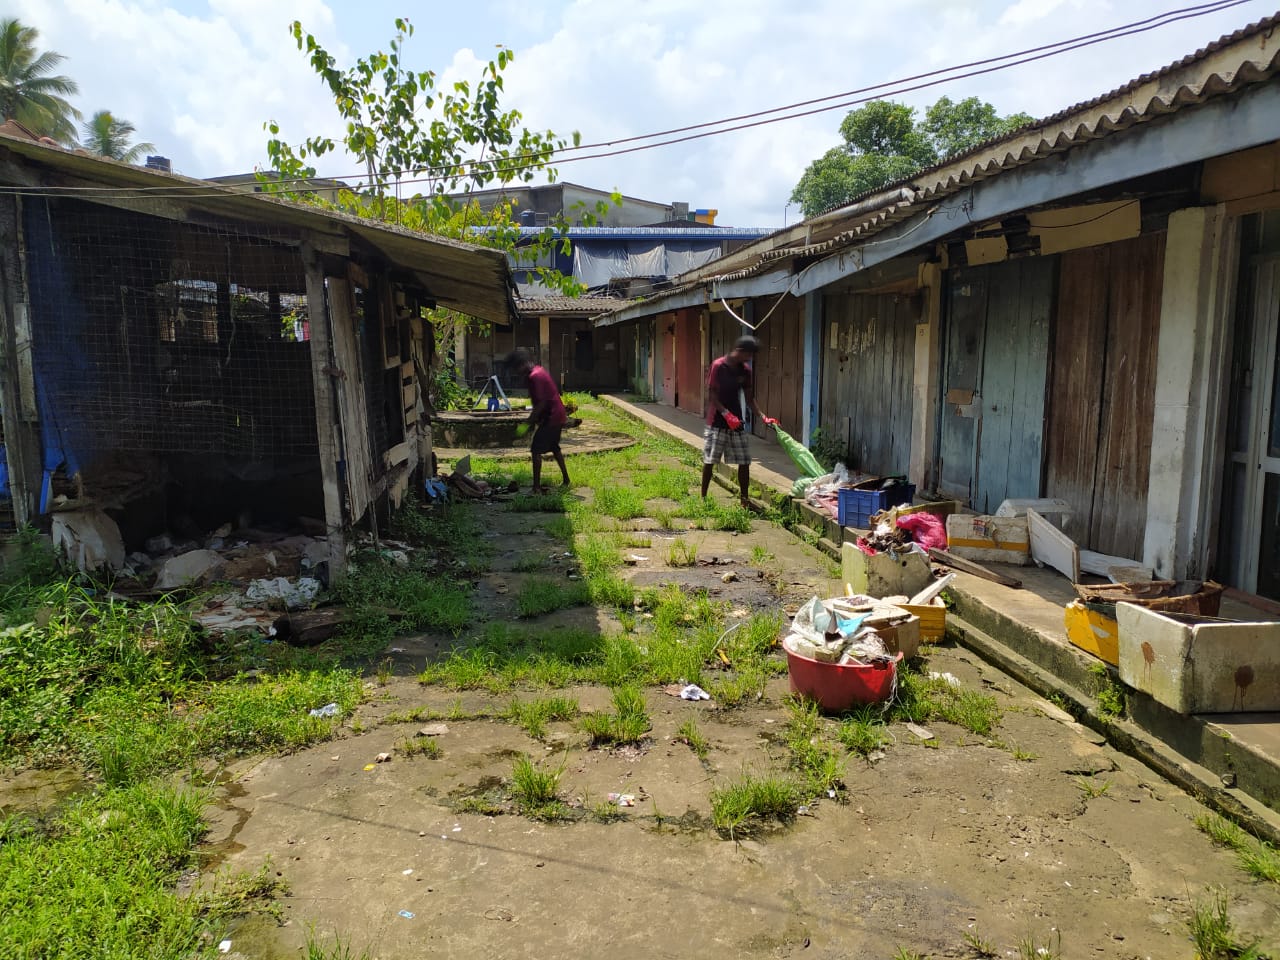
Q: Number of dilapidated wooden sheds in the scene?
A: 1